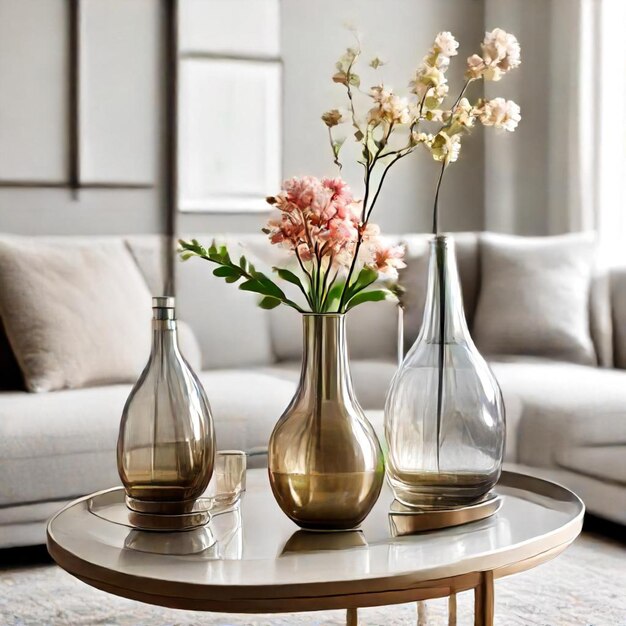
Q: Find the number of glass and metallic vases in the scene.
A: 3